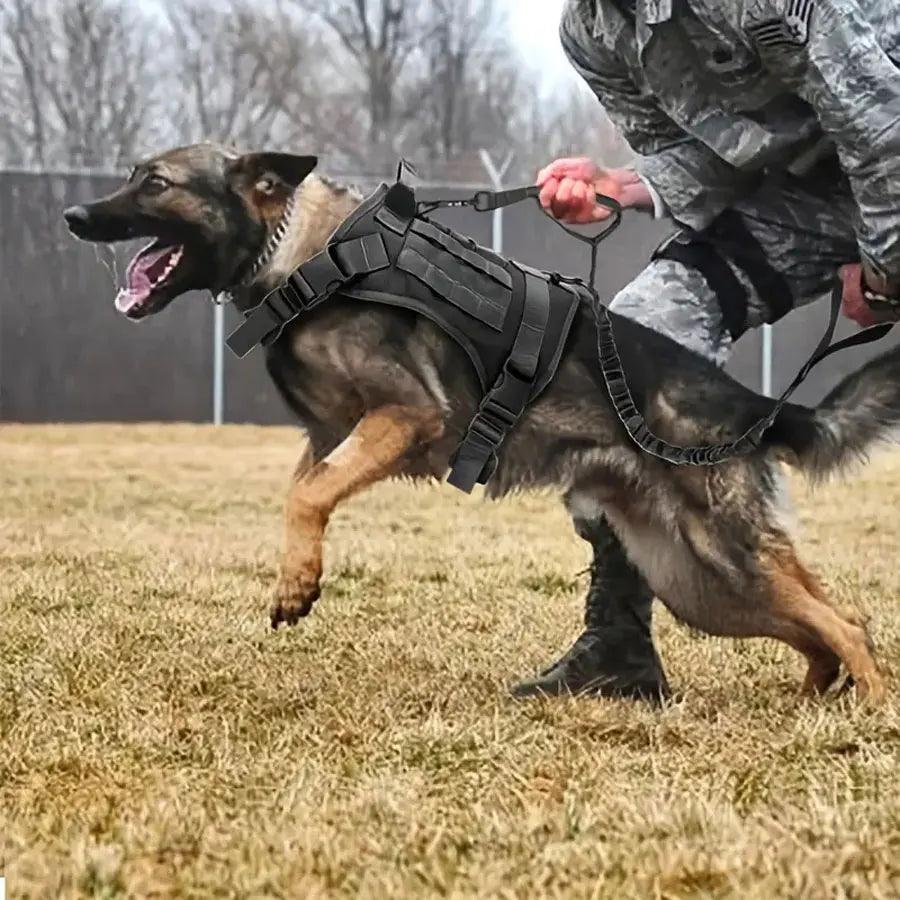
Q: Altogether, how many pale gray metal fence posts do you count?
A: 3